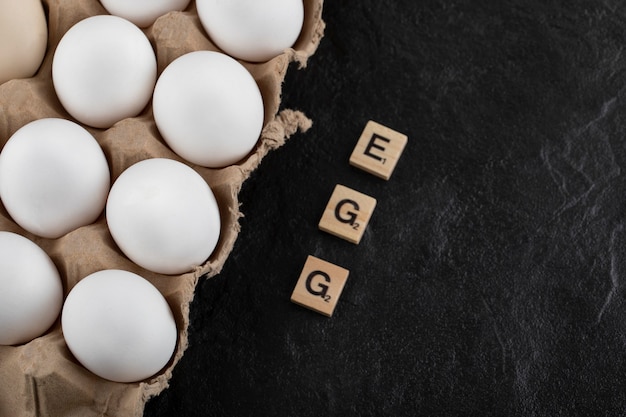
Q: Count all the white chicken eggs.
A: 8